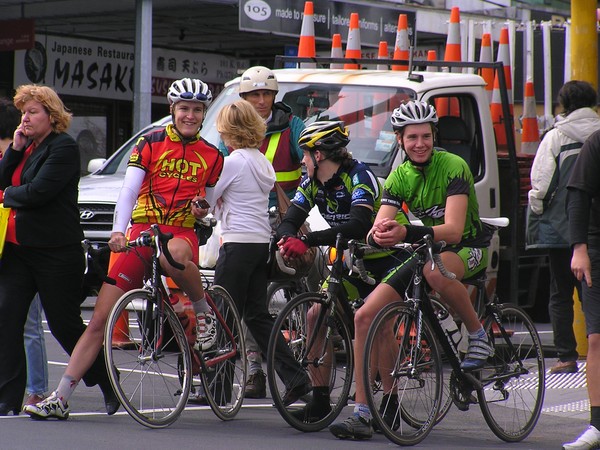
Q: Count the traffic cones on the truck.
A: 10